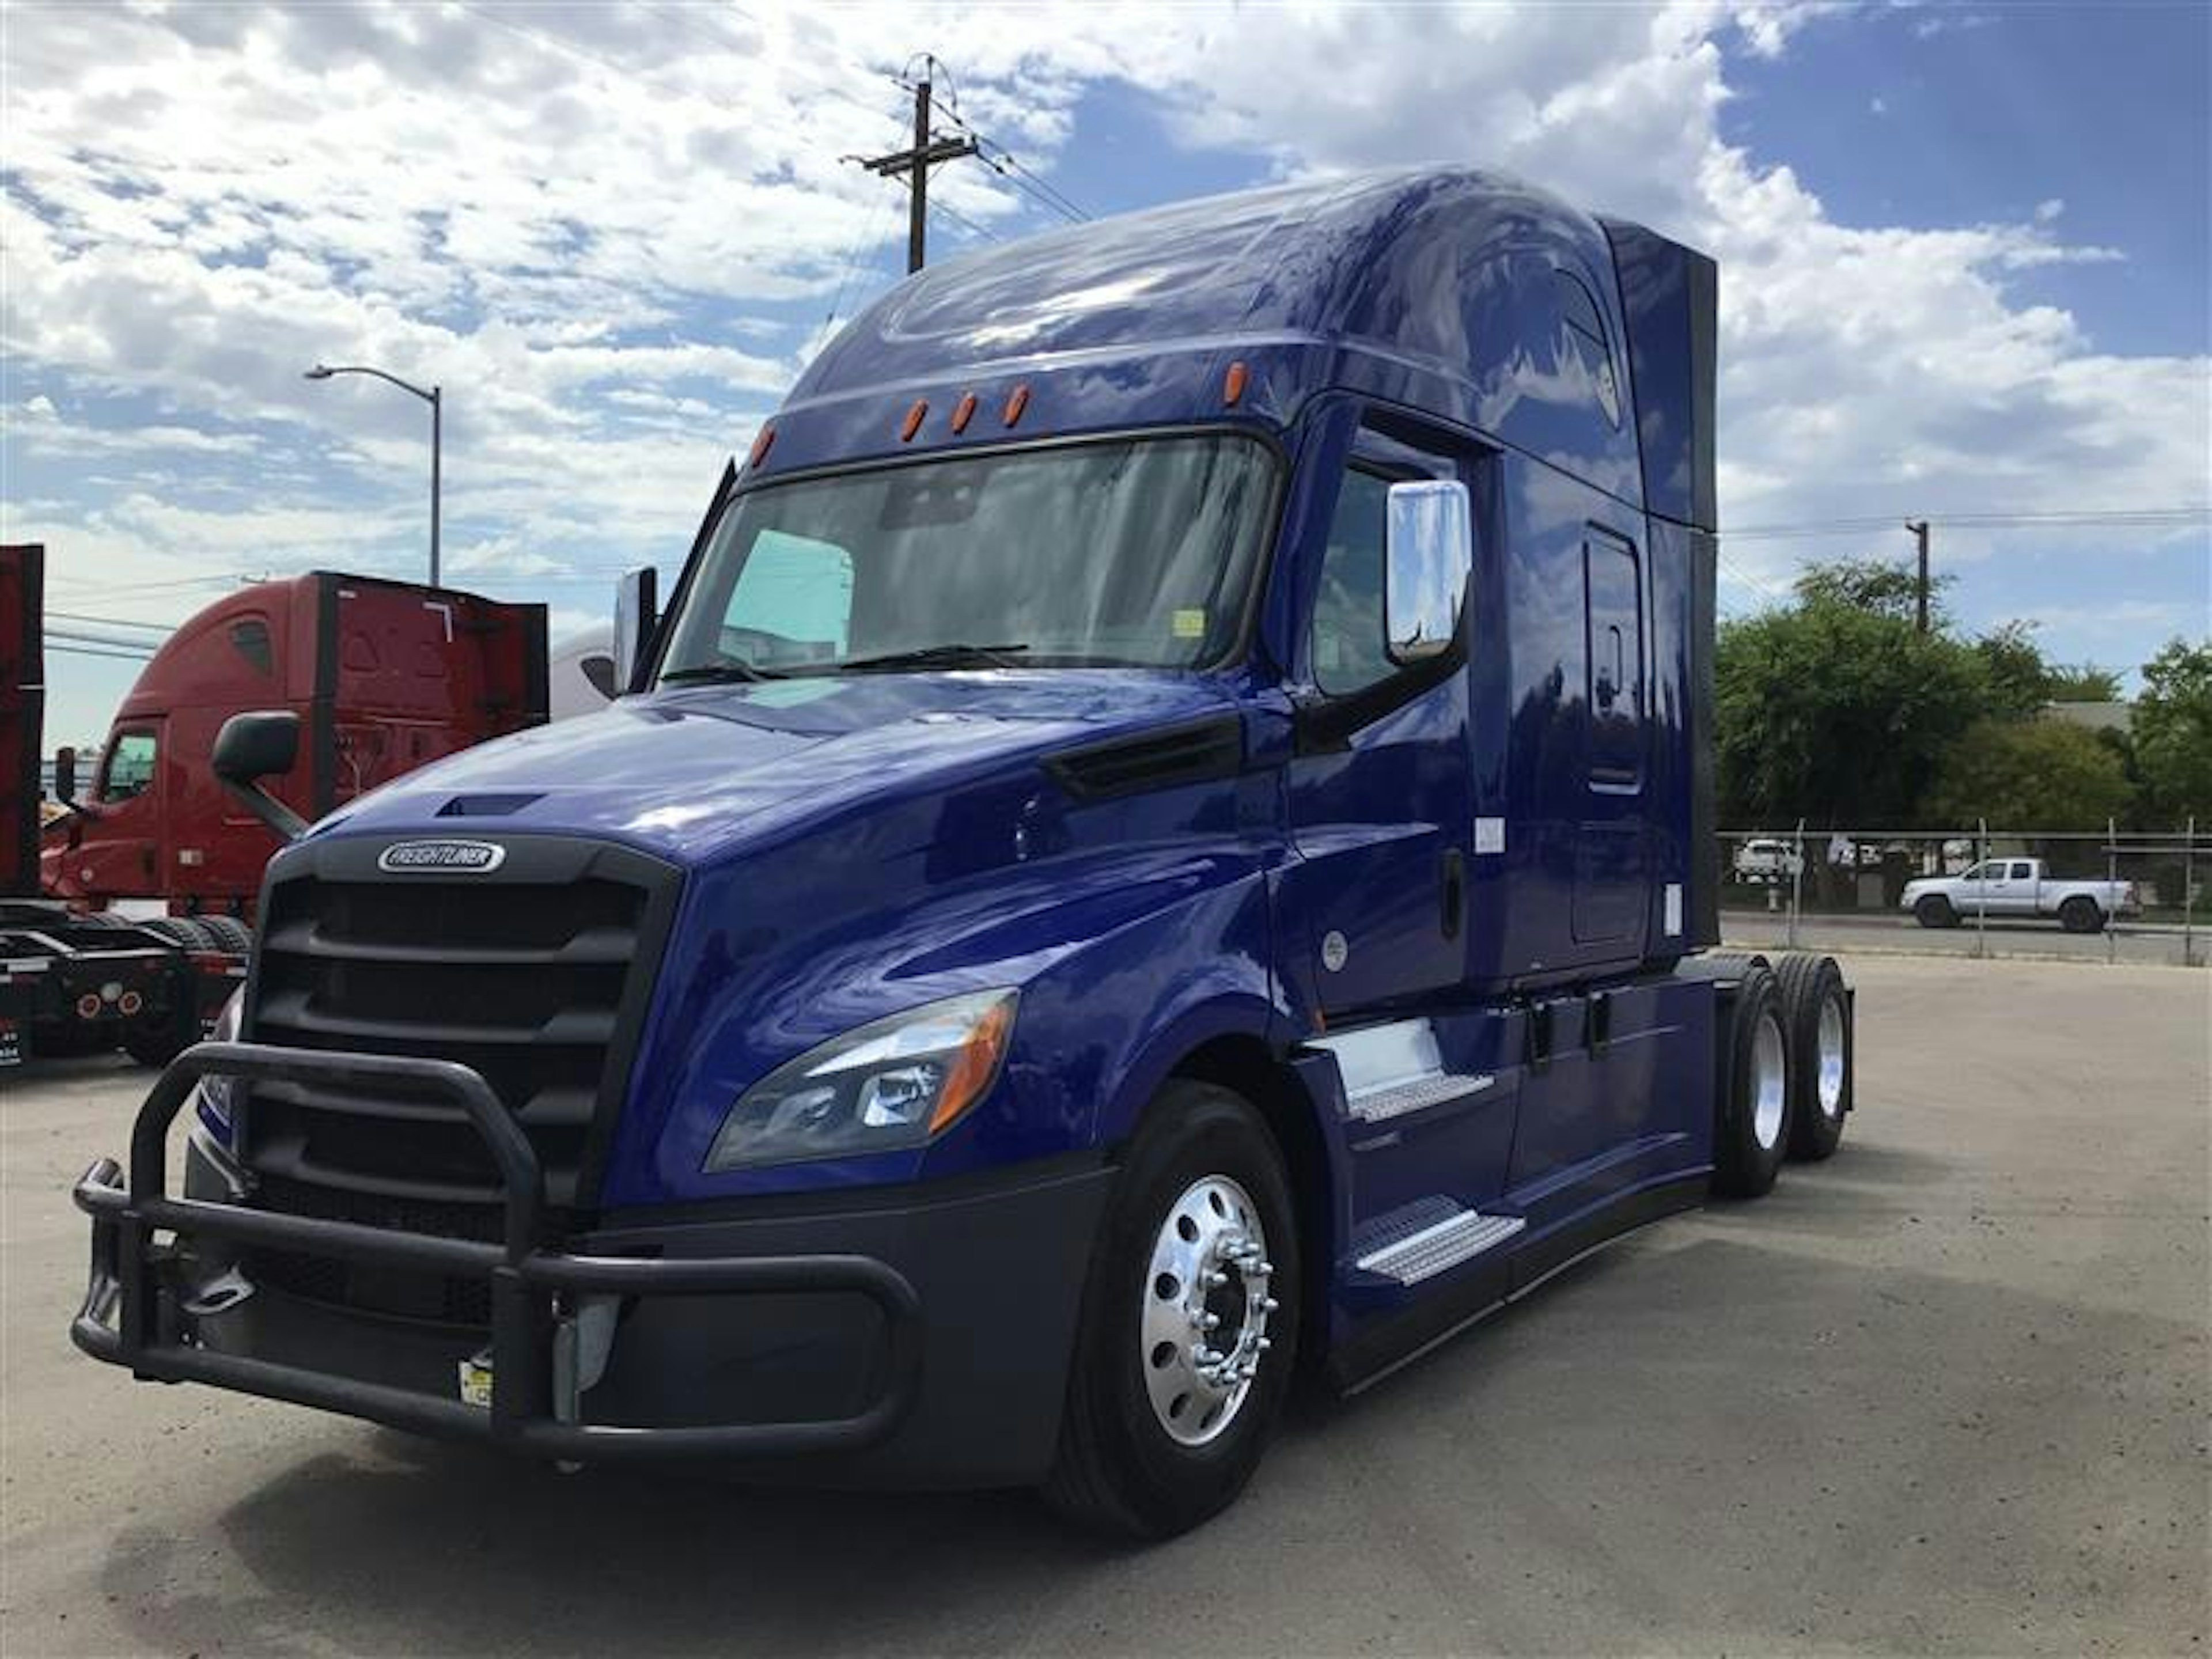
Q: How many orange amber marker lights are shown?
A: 5